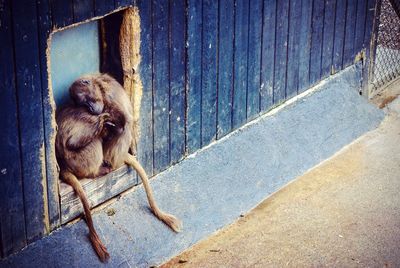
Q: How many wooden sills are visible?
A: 1